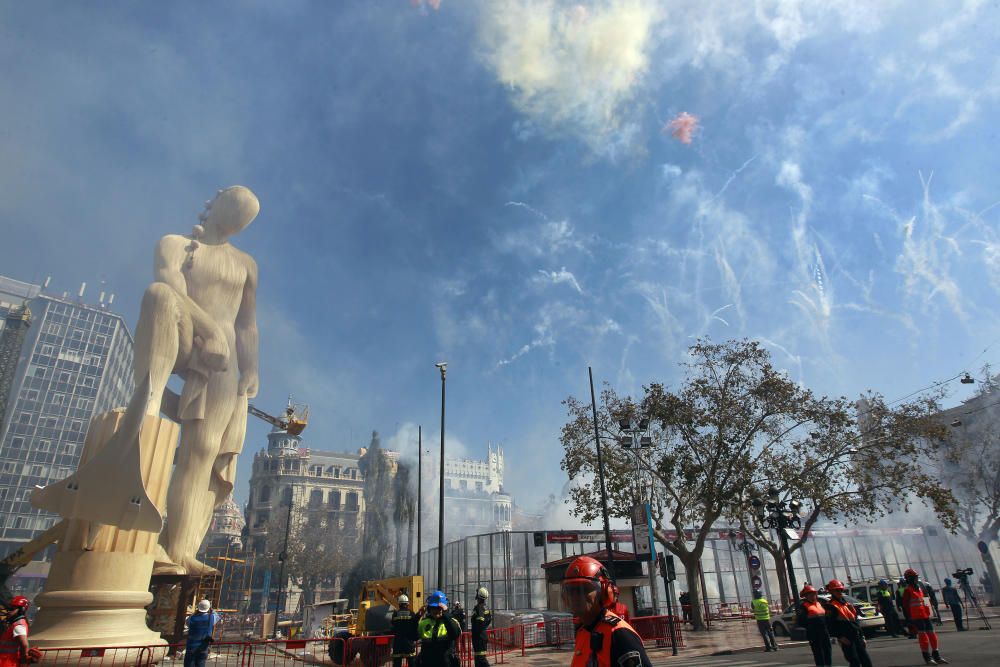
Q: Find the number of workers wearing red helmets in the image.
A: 5